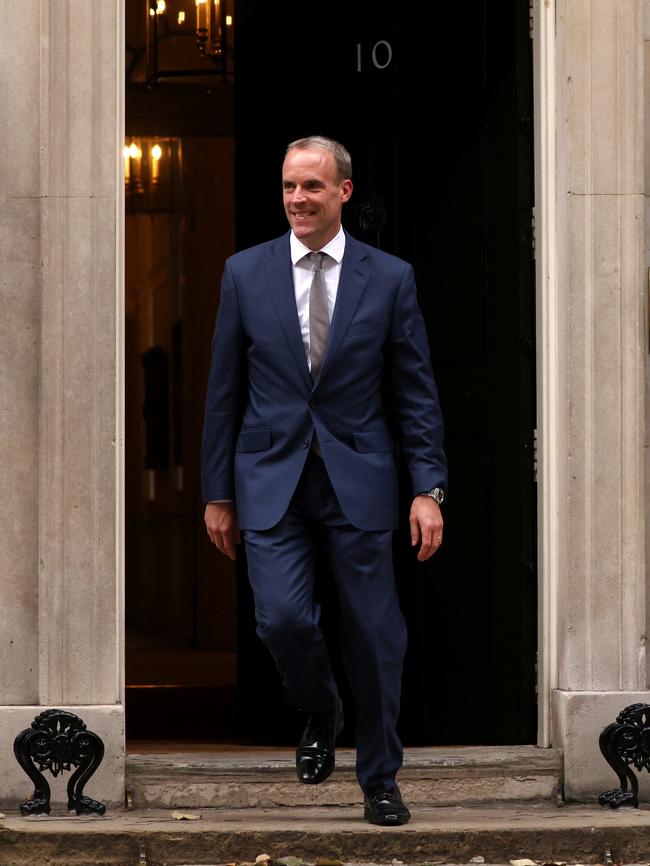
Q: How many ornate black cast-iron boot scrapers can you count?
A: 2